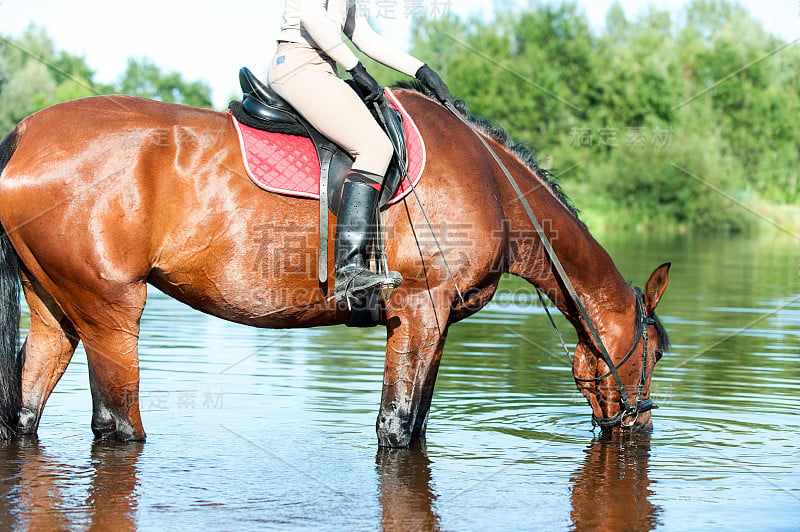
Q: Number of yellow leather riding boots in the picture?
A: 0